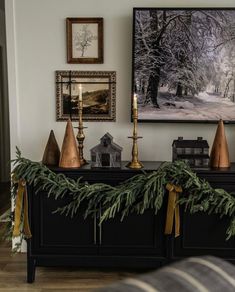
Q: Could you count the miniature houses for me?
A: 2